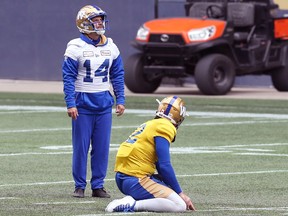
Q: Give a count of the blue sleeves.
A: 3